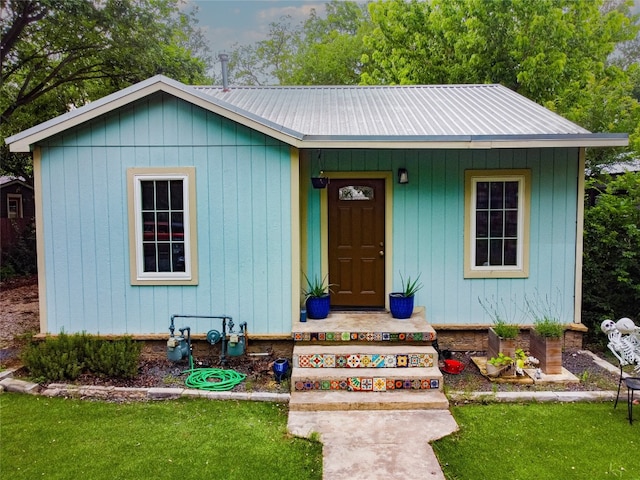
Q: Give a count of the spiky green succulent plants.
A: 2